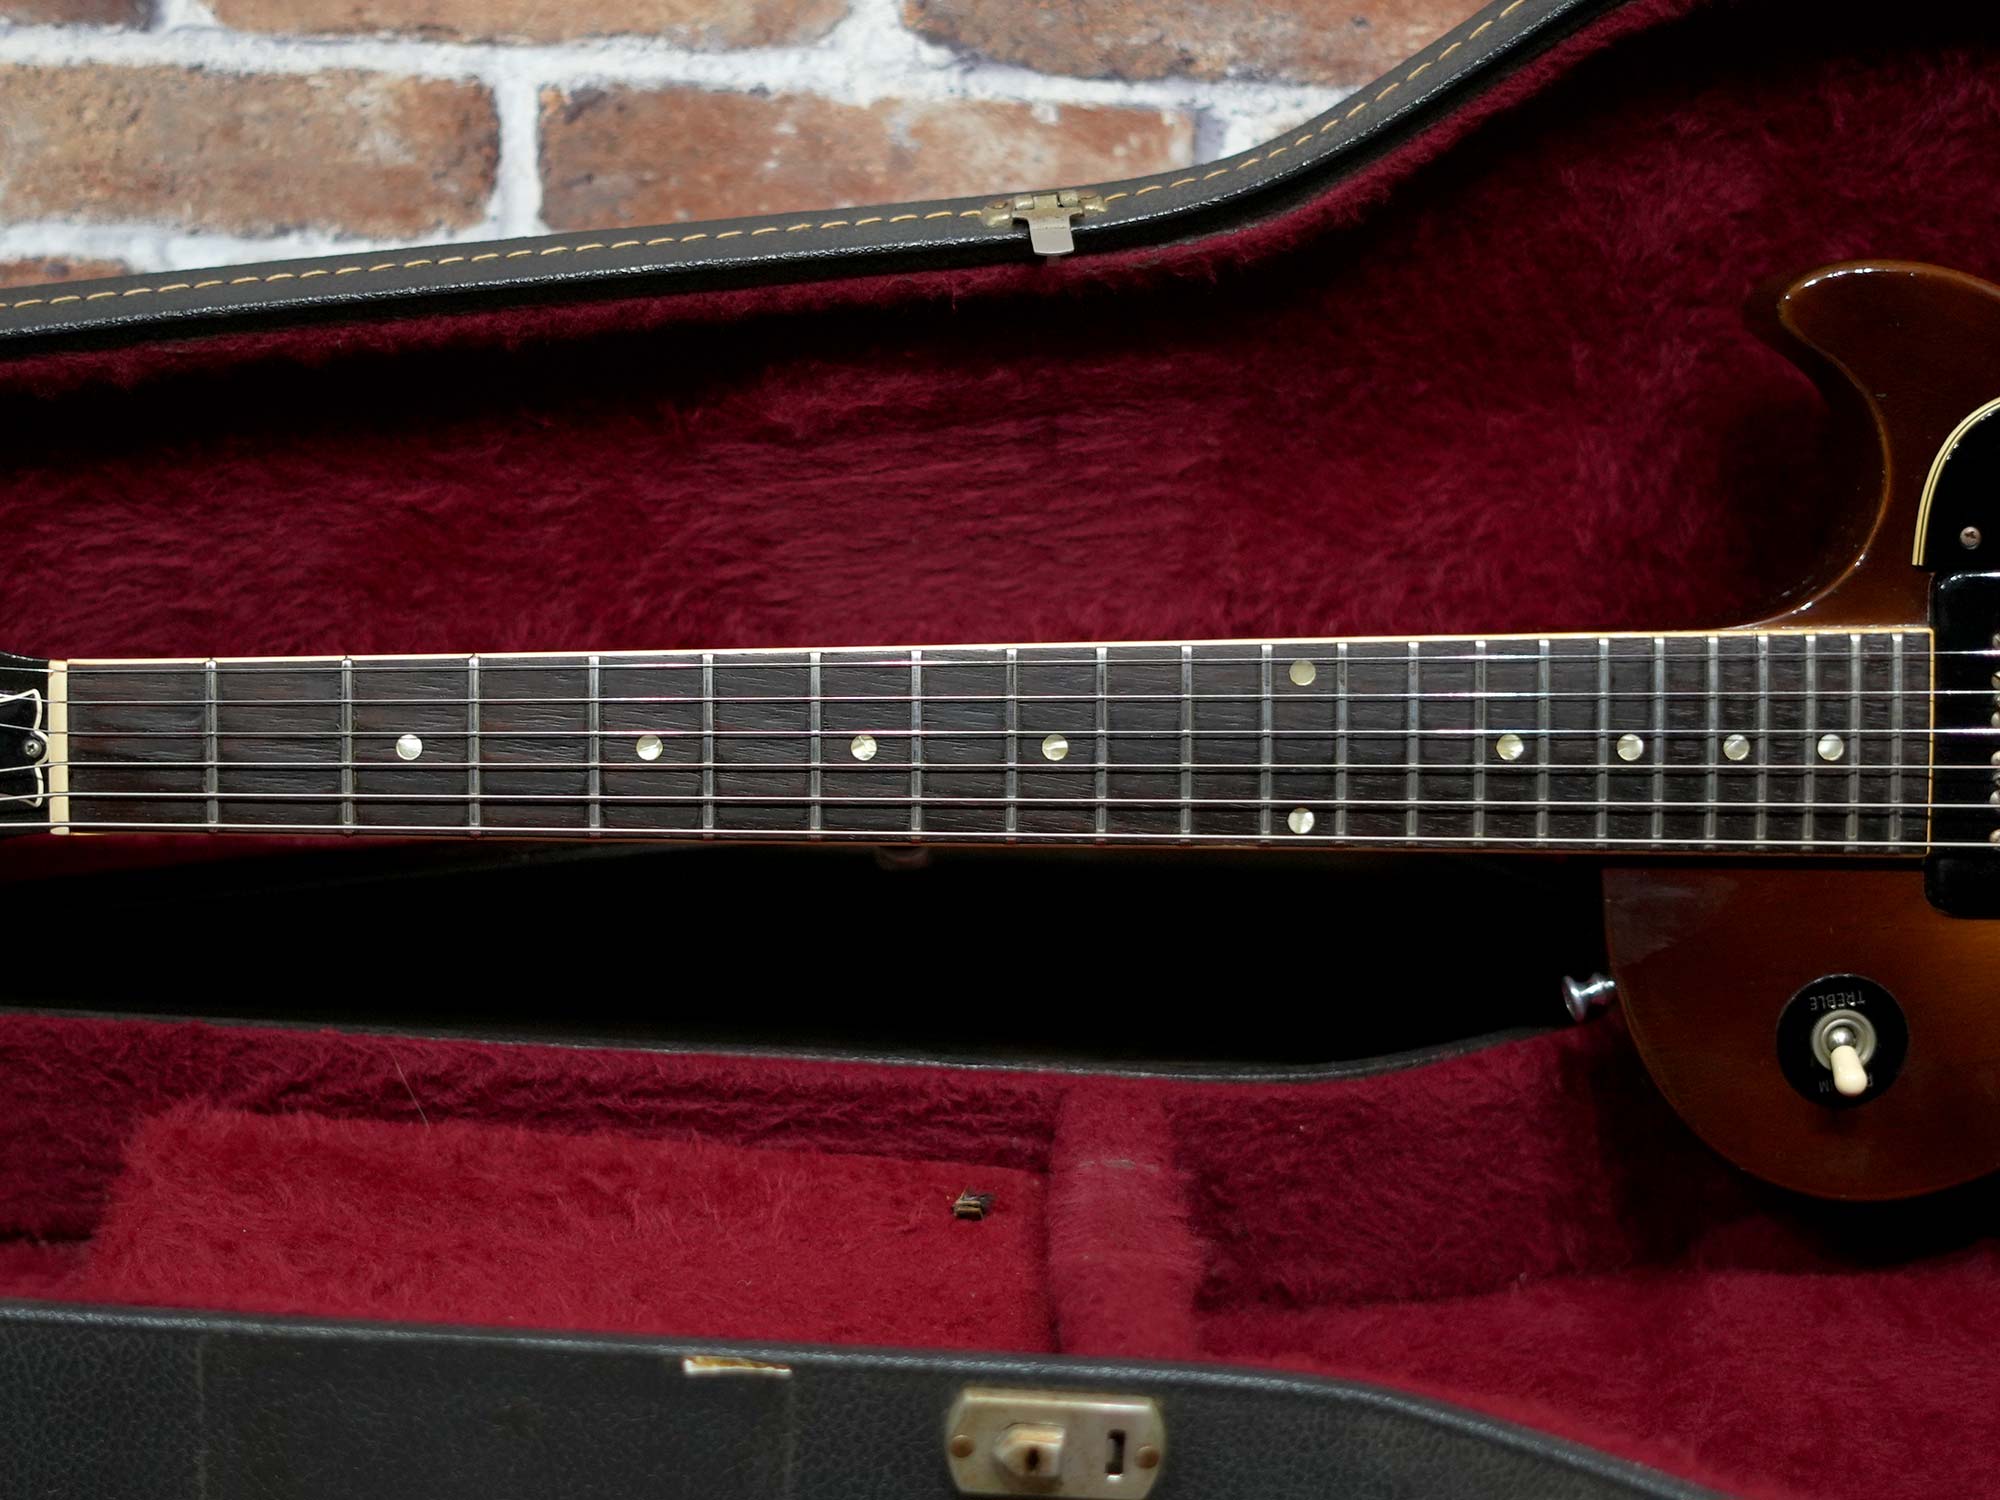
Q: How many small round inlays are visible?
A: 10